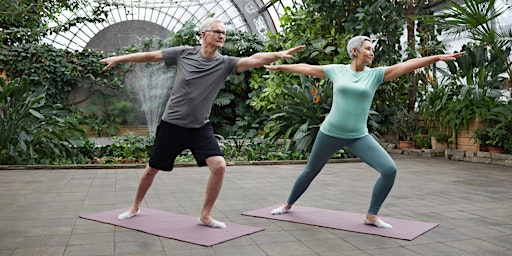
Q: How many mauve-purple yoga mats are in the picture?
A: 2